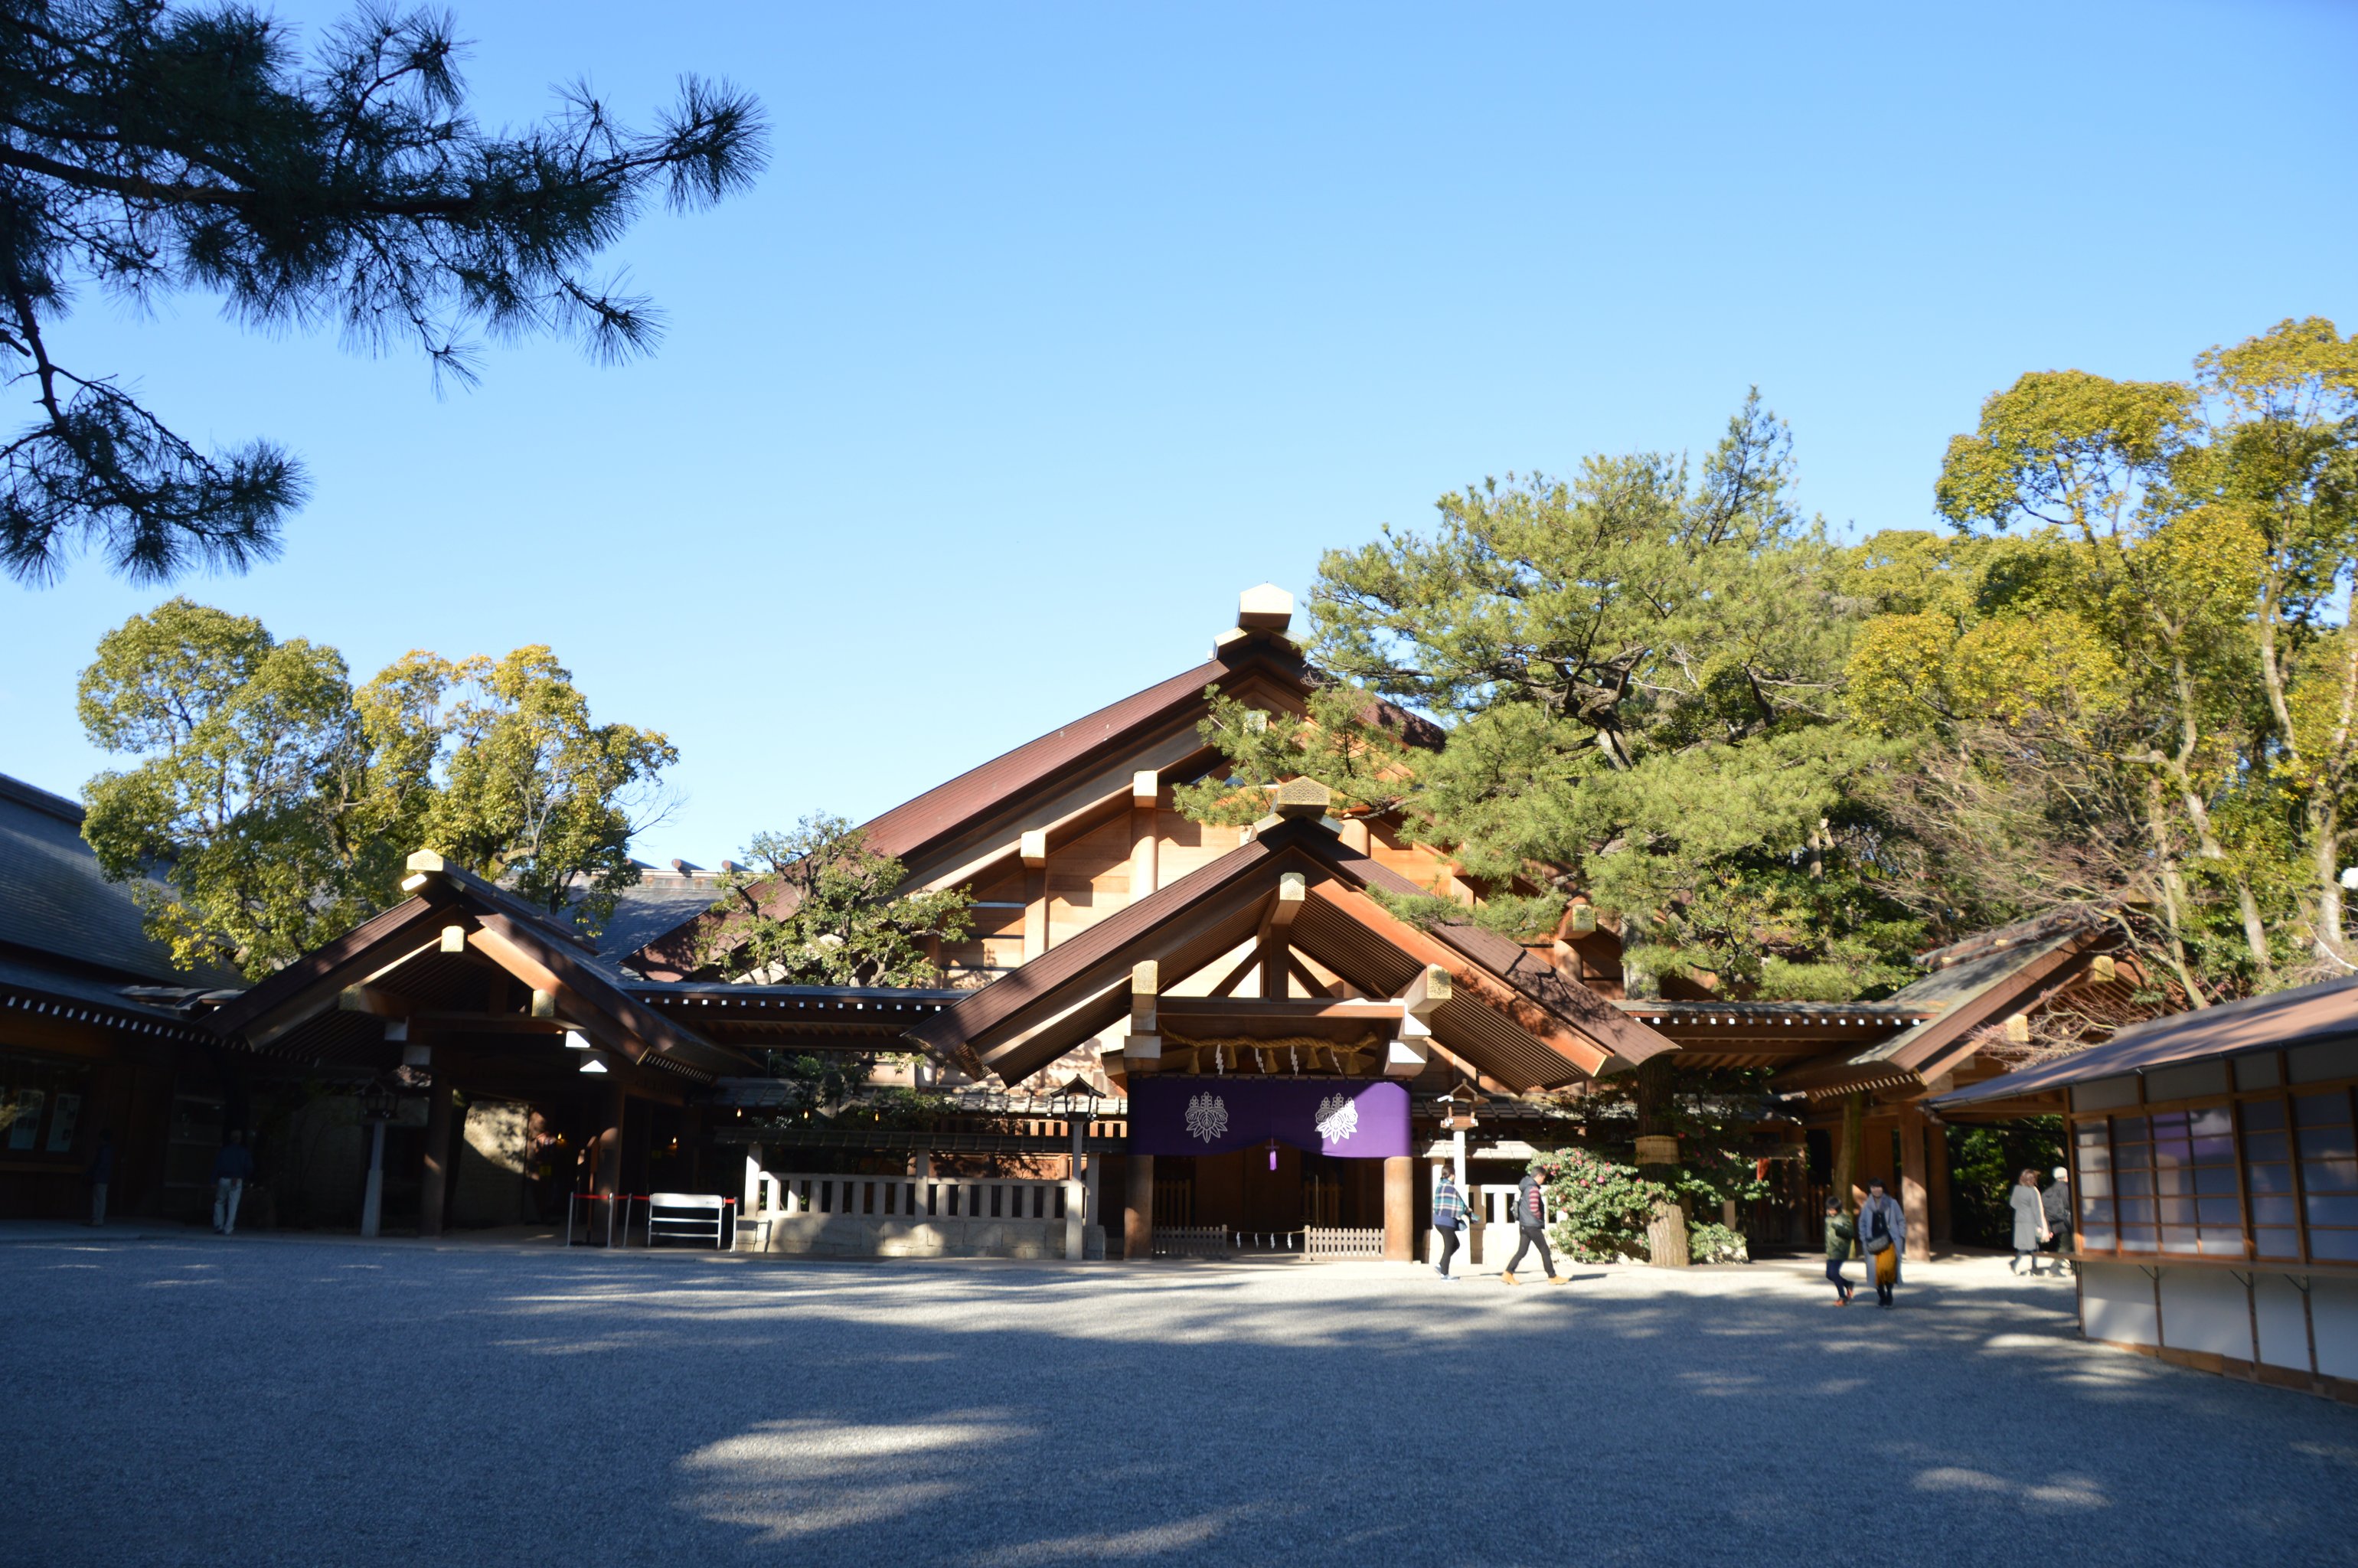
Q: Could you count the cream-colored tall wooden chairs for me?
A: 0